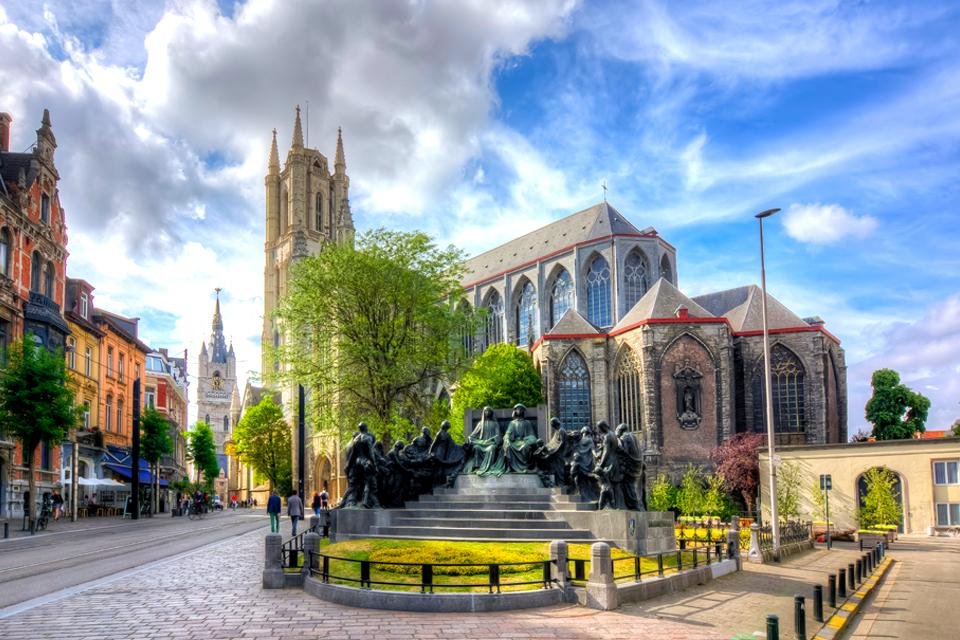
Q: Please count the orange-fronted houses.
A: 1